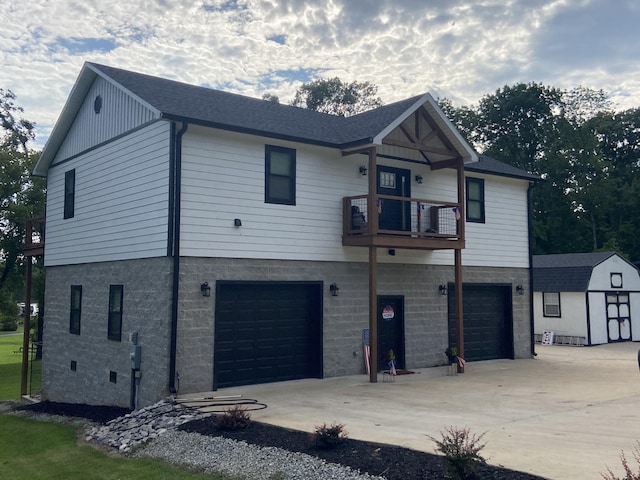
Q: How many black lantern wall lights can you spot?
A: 6